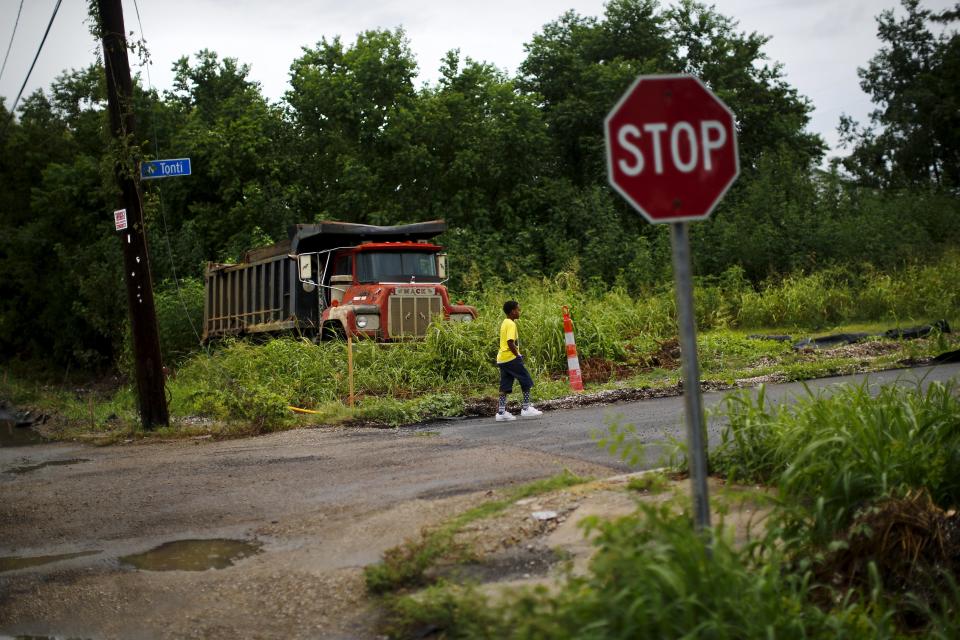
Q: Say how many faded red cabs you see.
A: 1